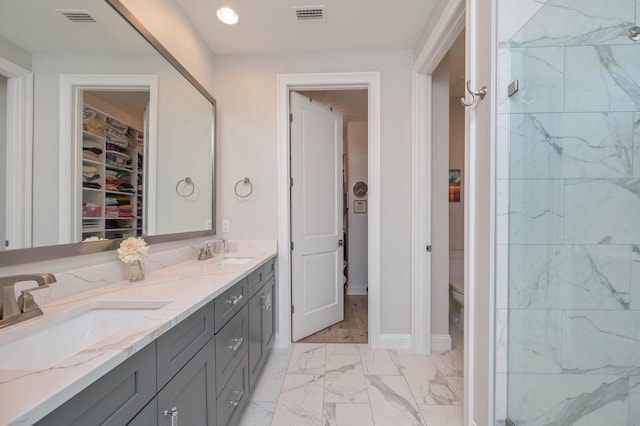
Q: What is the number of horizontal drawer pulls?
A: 3